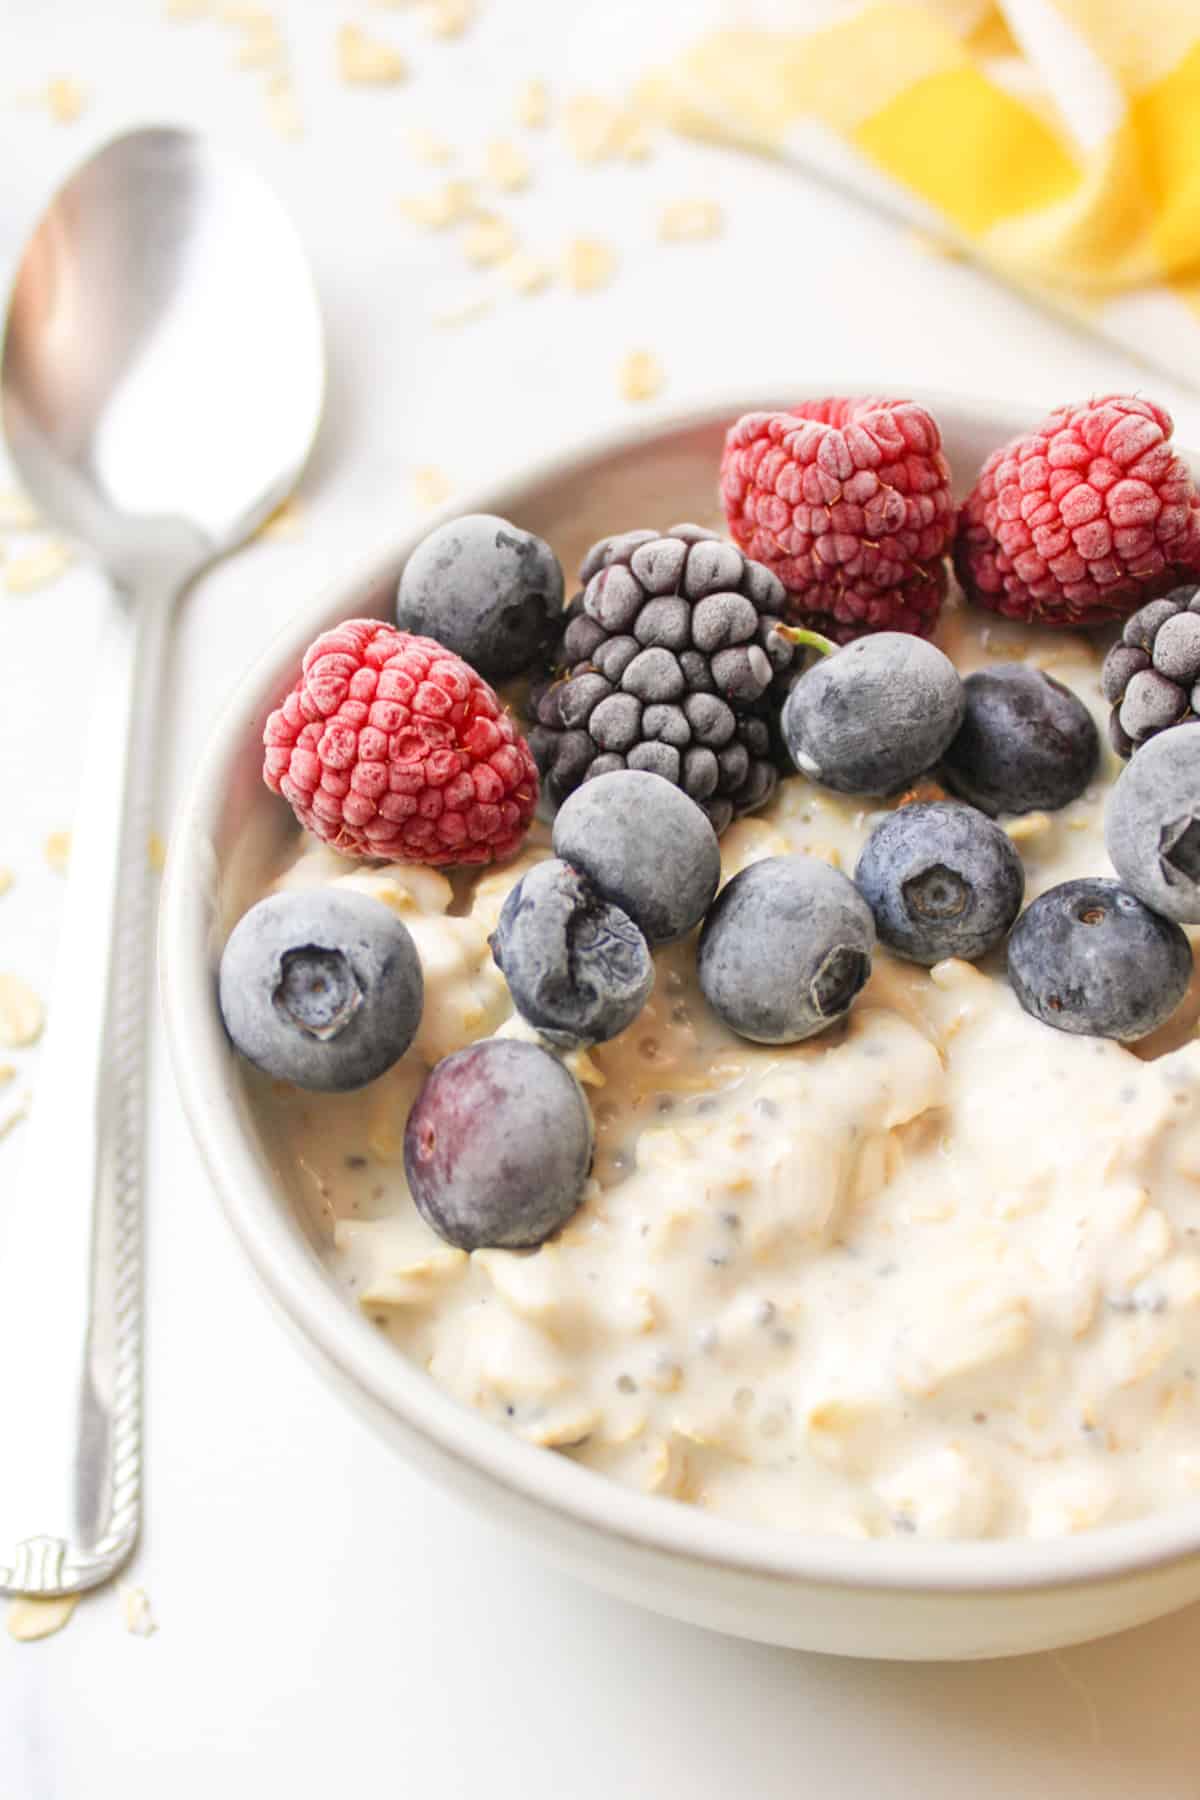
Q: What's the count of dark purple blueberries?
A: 11